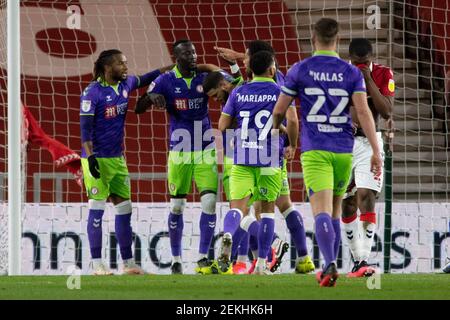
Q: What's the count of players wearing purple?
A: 6